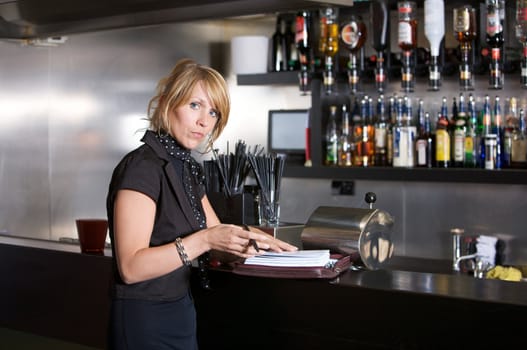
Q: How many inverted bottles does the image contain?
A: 9